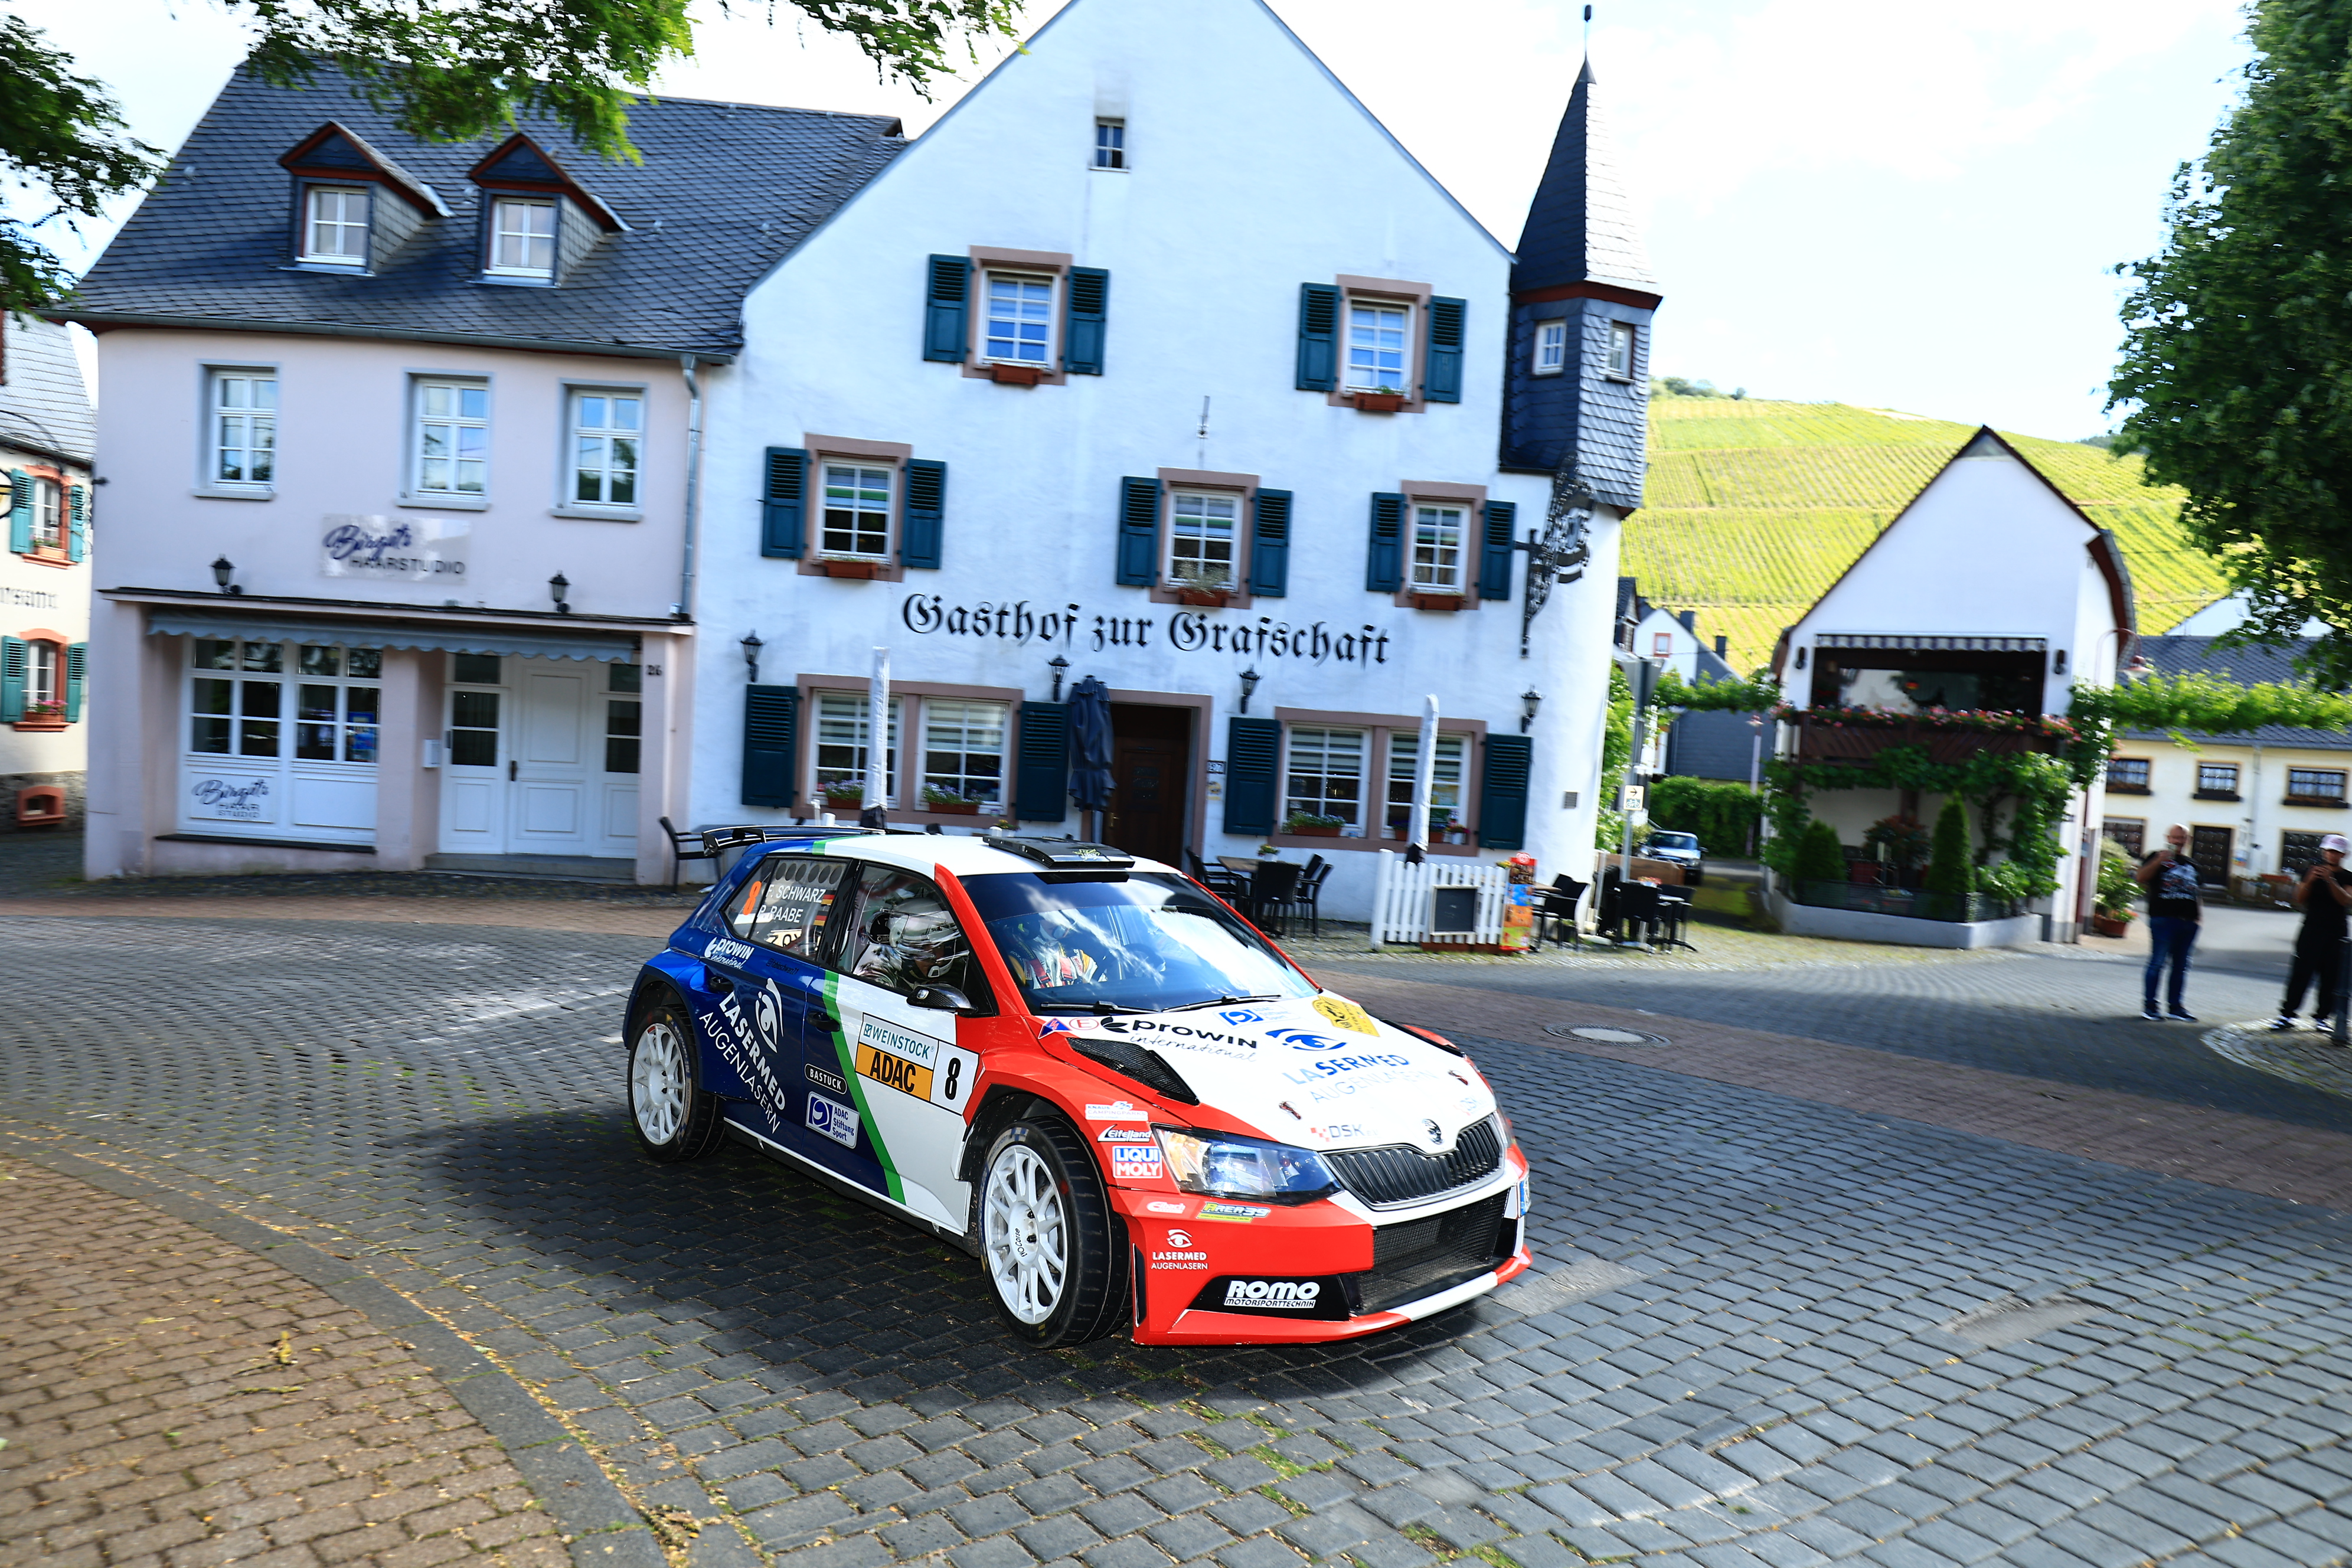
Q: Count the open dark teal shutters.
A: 14